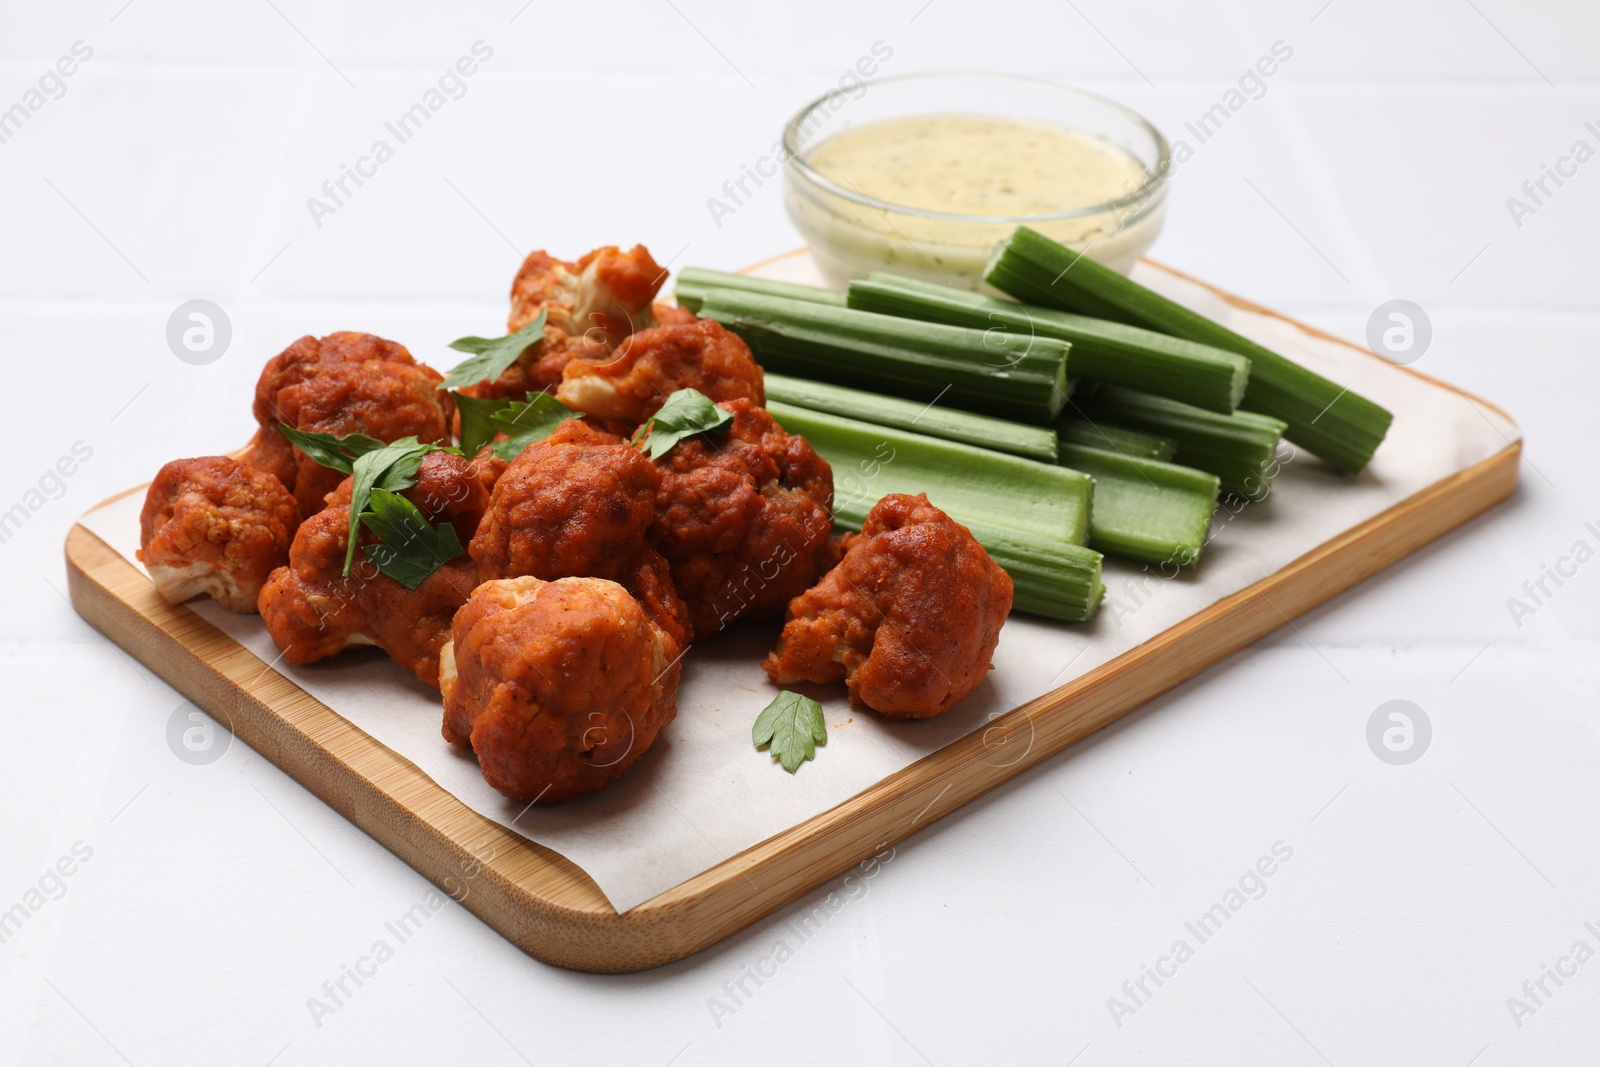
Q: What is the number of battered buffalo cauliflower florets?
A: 9